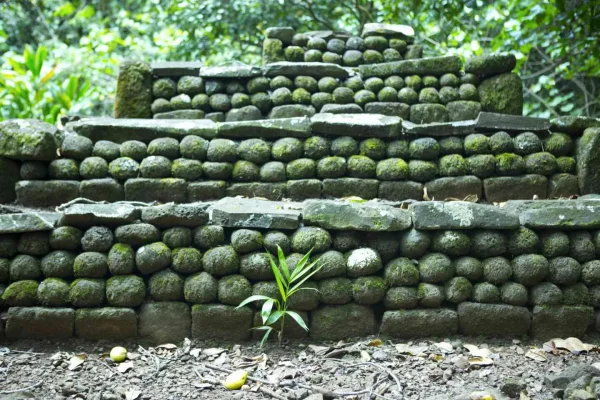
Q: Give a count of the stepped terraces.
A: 4